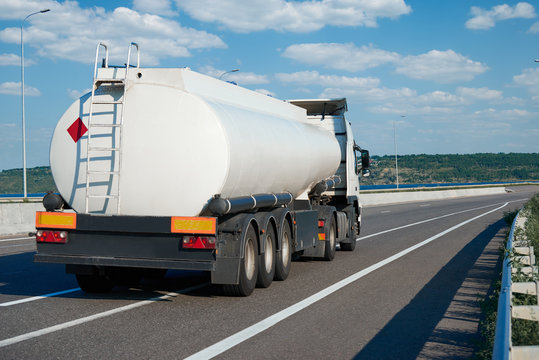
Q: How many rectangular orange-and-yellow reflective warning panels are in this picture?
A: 2